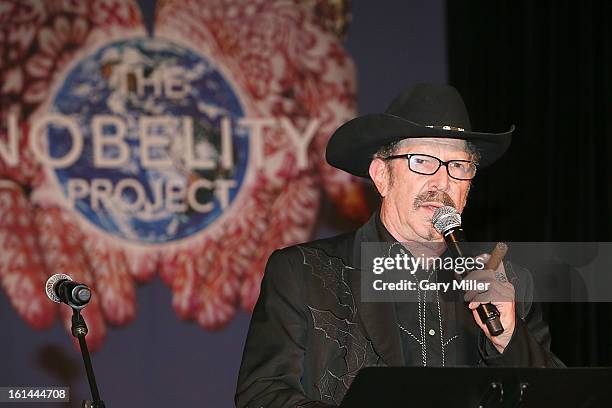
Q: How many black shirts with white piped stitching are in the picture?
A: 1